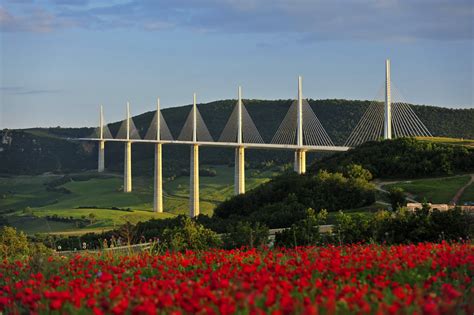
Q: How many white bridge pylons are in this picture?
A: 7